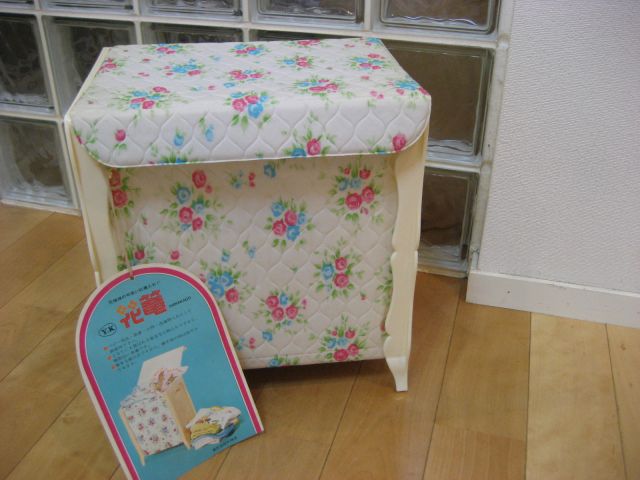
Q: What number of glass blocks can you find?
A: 12